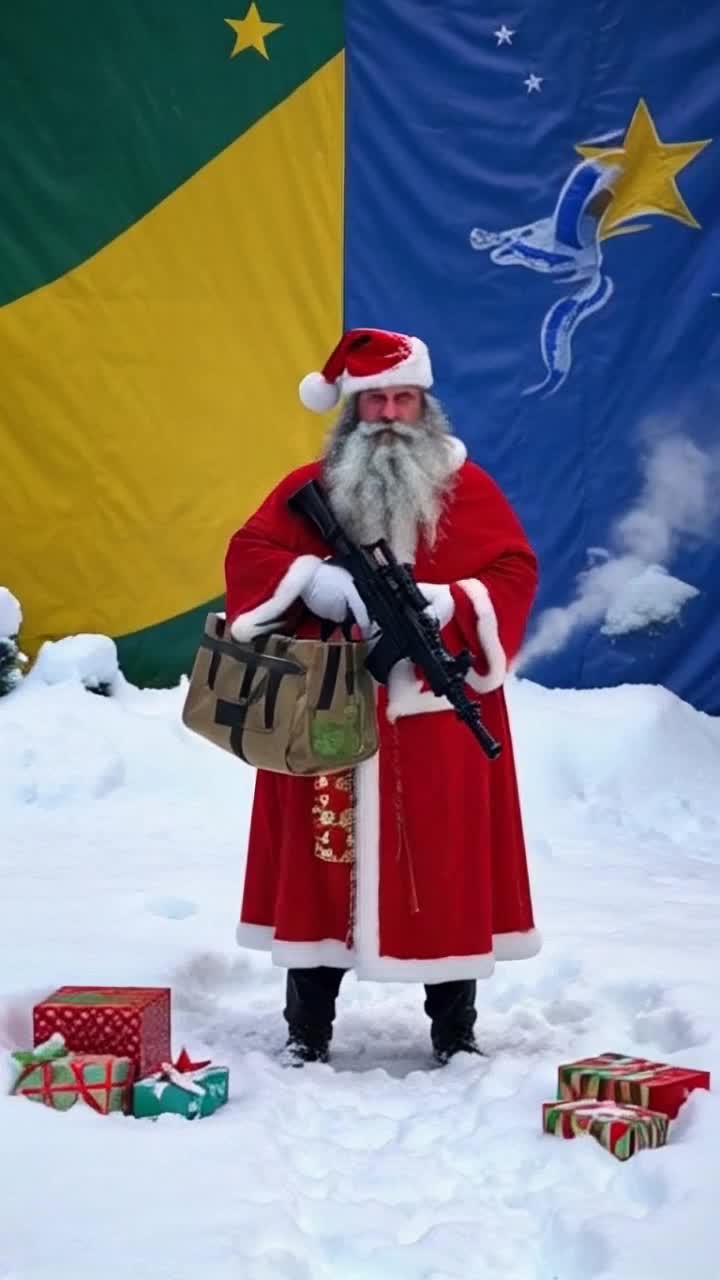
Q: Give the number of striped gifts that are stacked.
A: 2